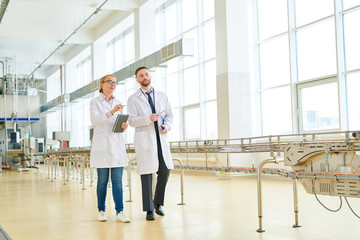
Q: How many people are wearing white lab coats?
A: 2